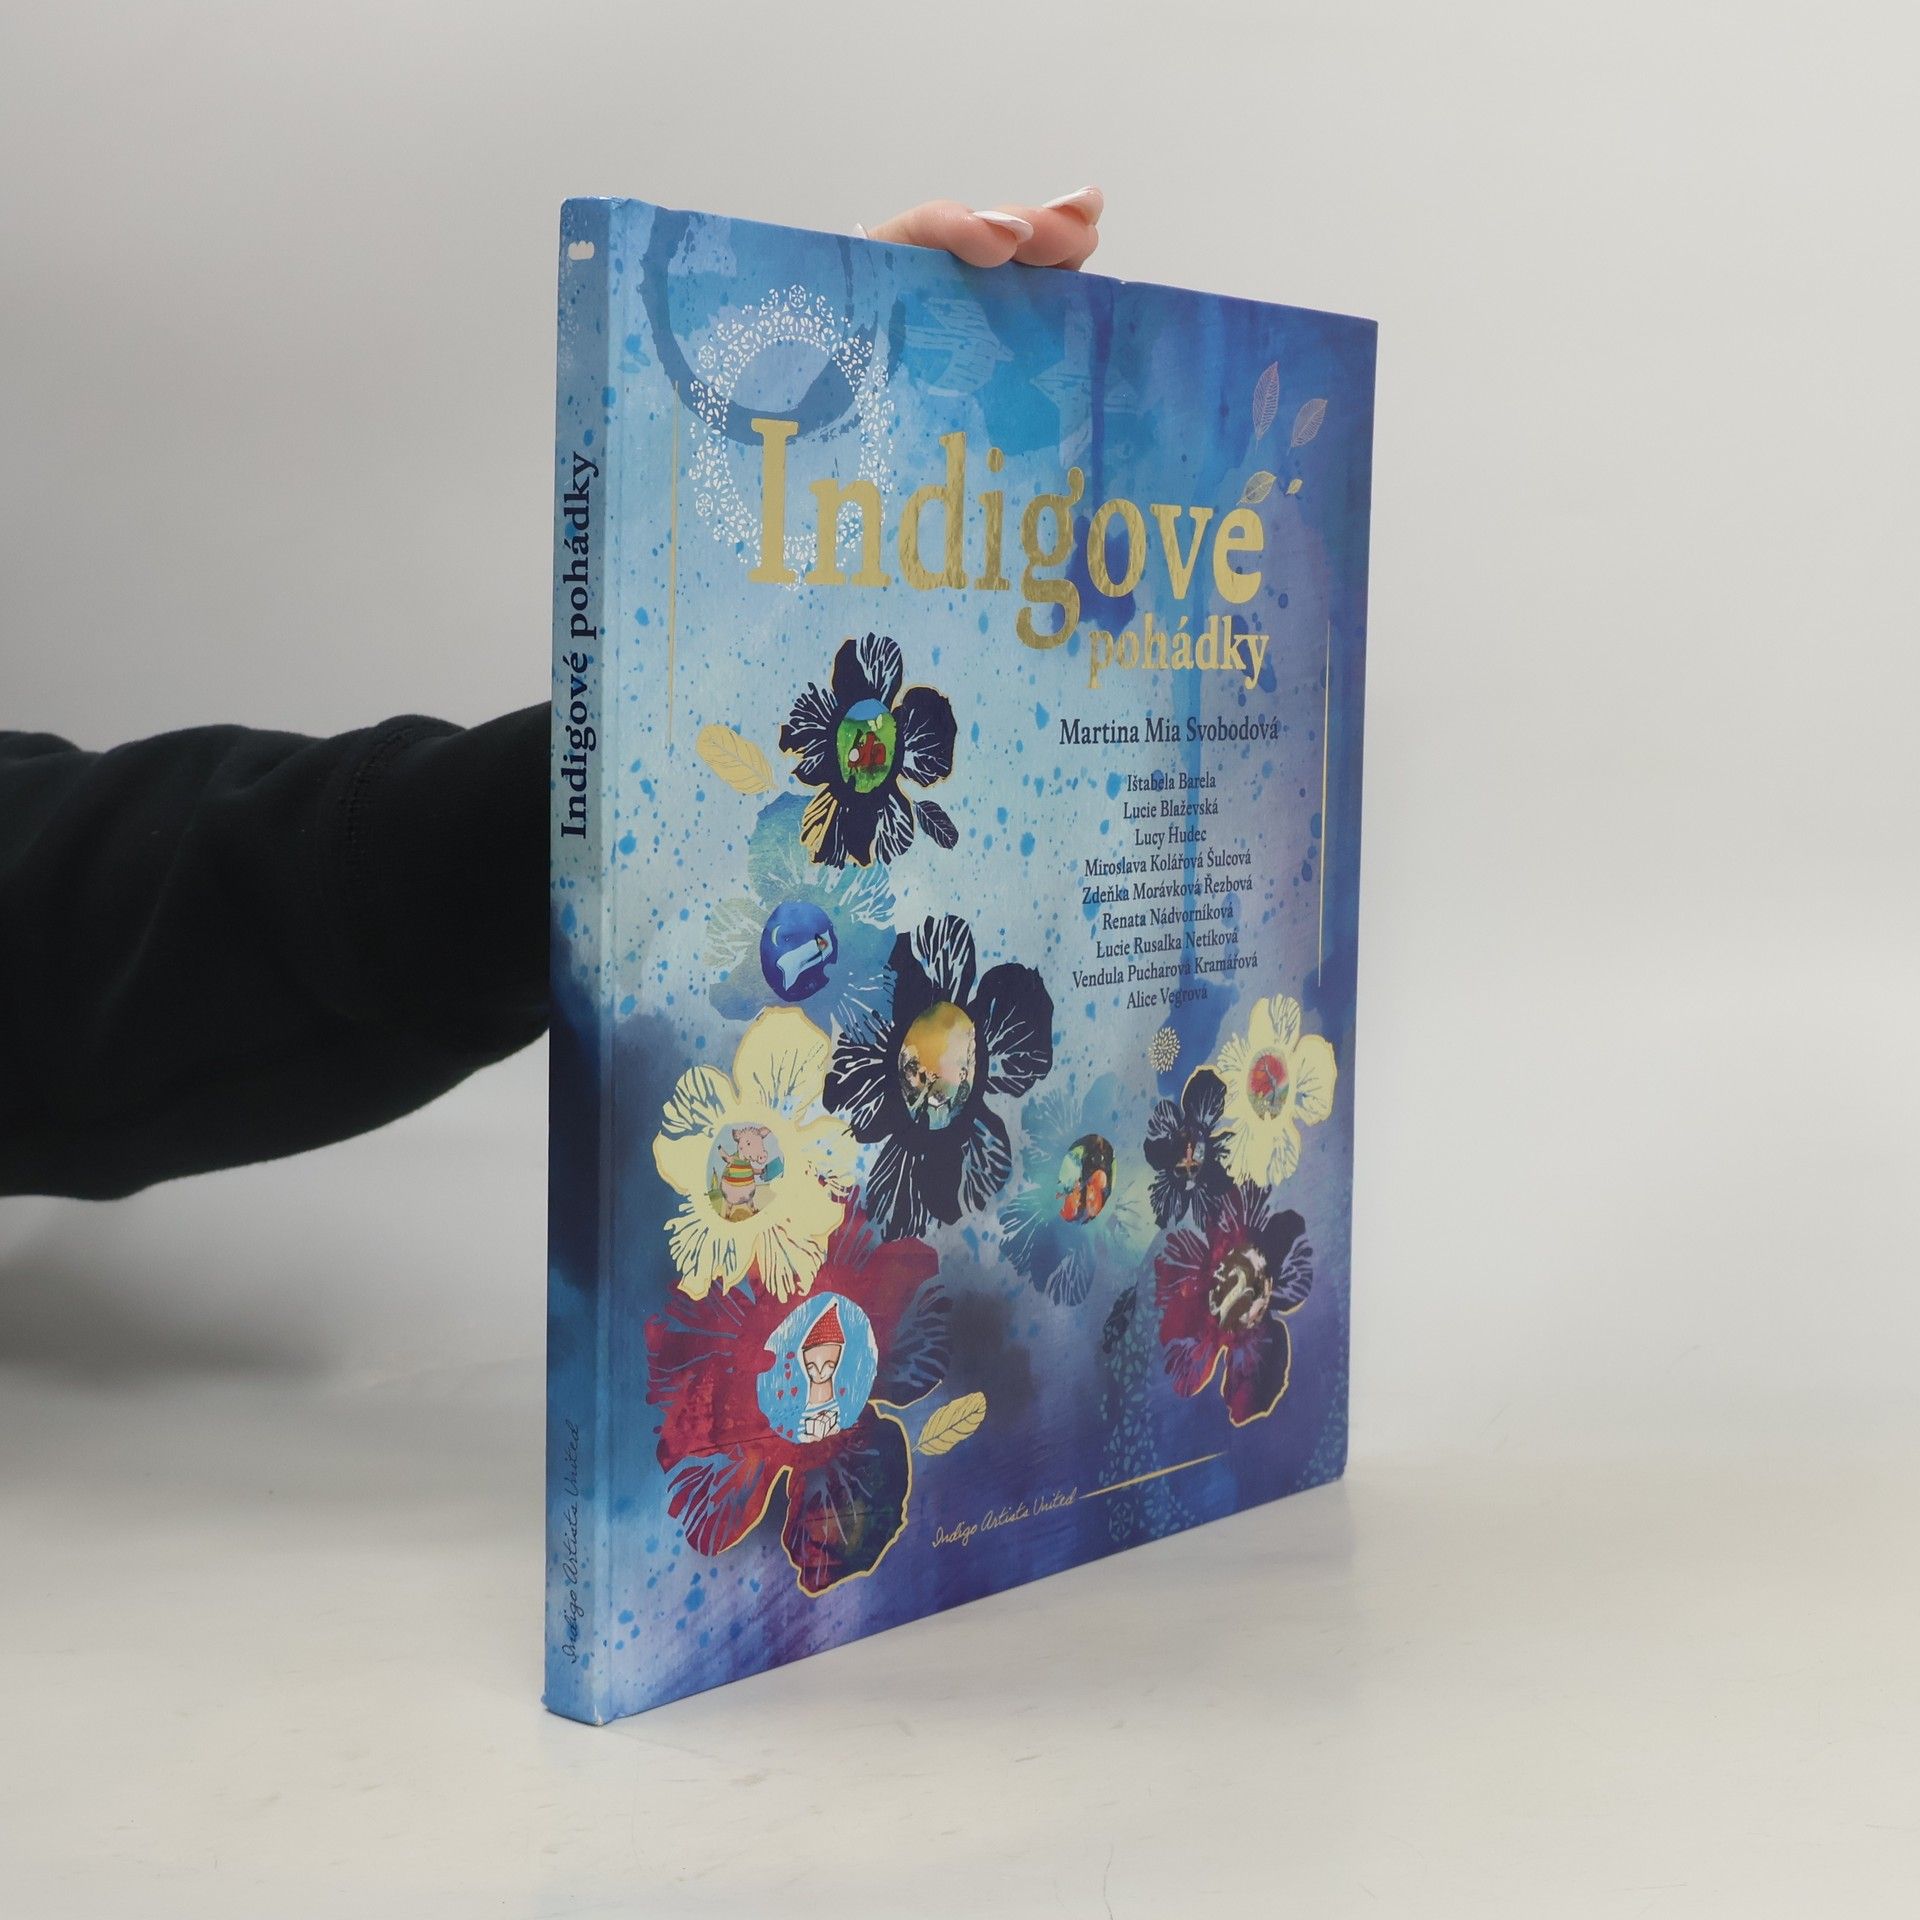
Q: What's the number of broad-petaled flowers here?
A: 9